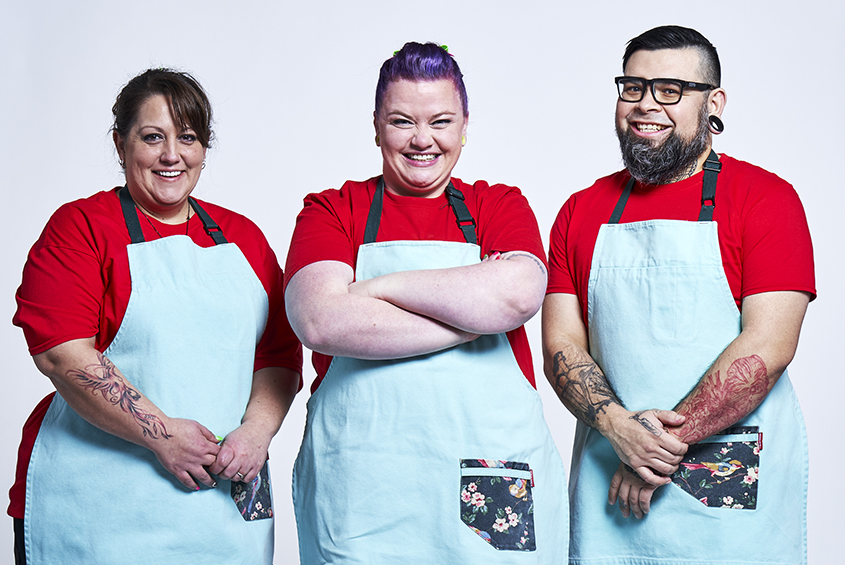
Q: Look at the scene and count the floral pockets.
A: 3